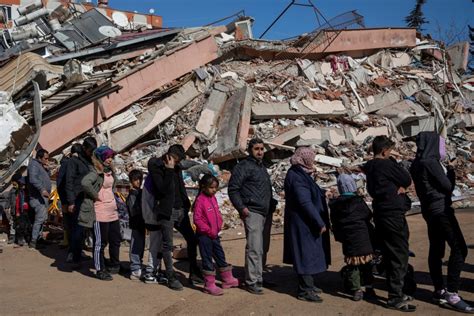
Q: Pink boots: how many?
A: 2